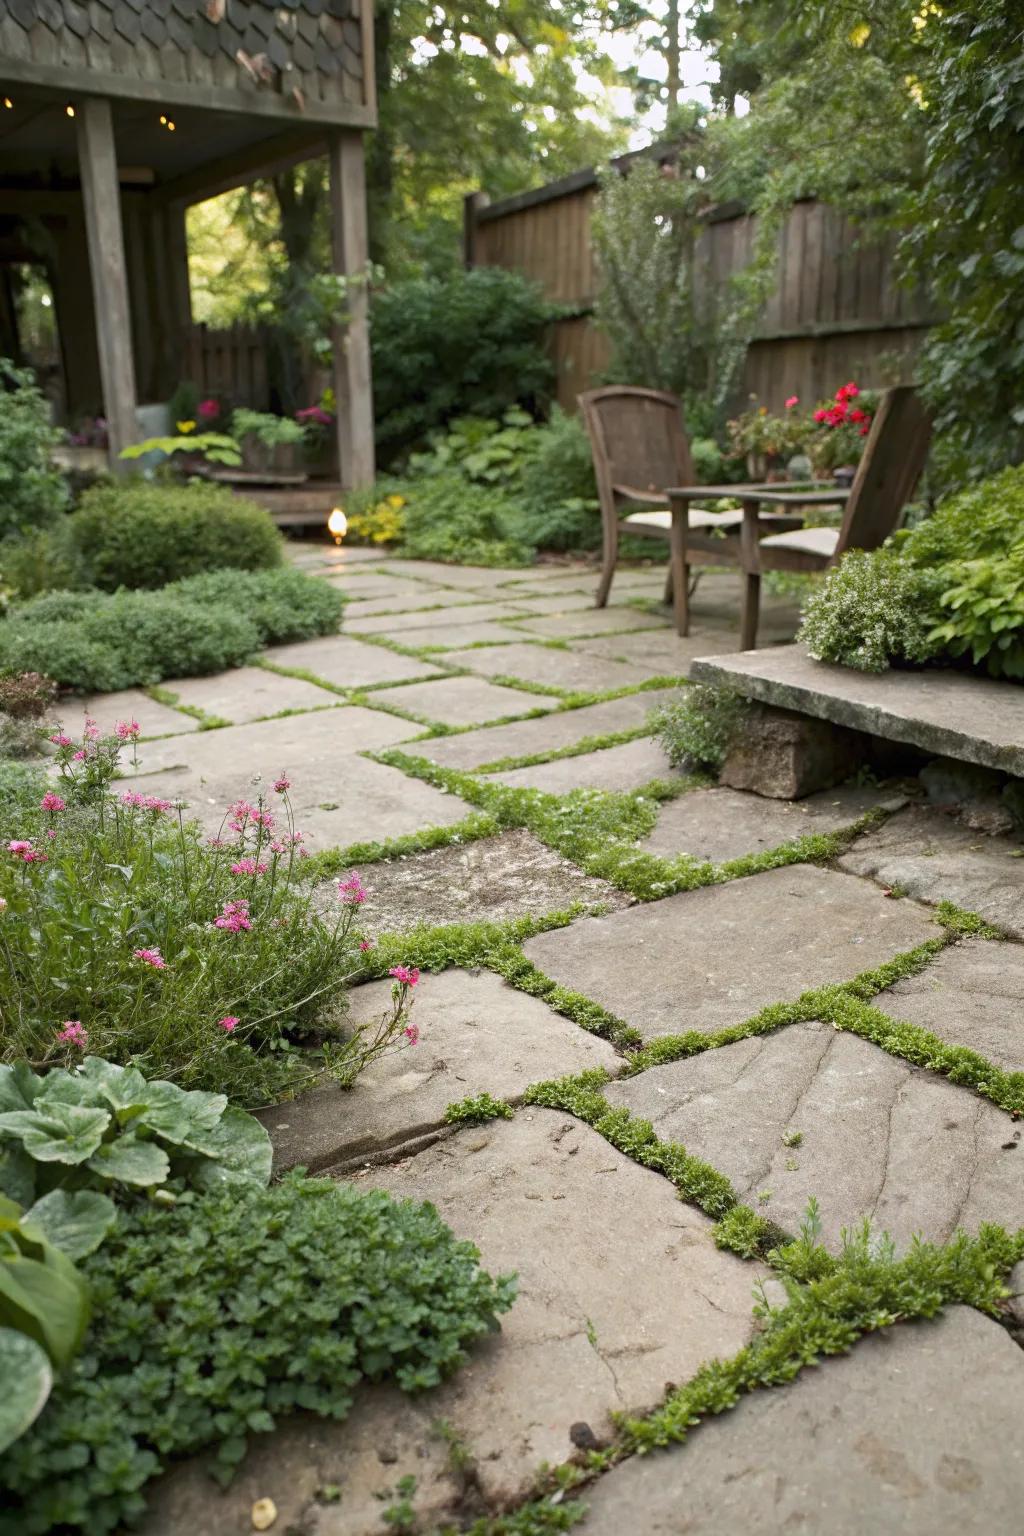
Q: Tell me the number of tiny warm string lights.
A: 4